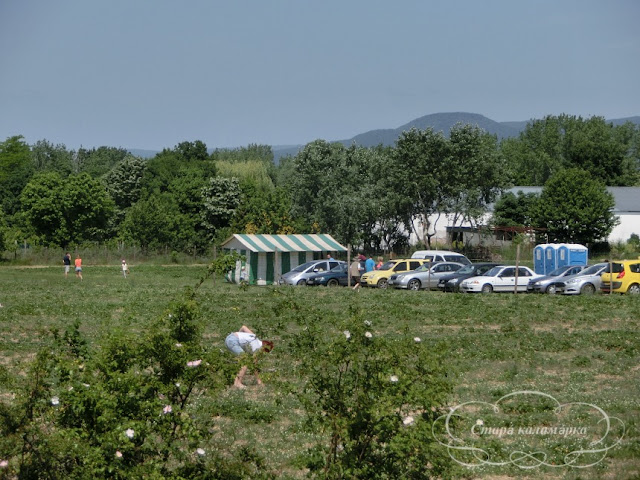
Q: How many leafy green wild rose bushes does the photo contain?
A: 2